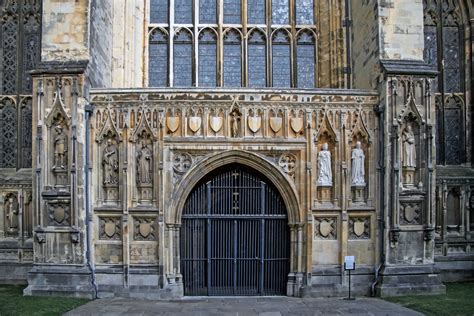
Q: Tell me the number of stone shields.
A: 12